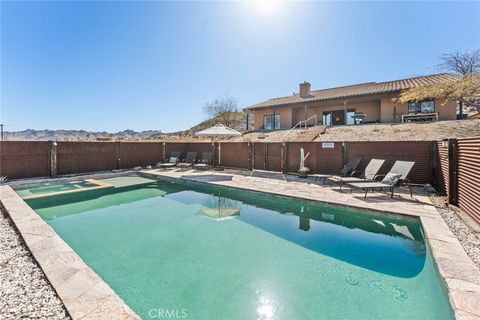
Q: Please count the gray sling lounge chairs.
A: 6